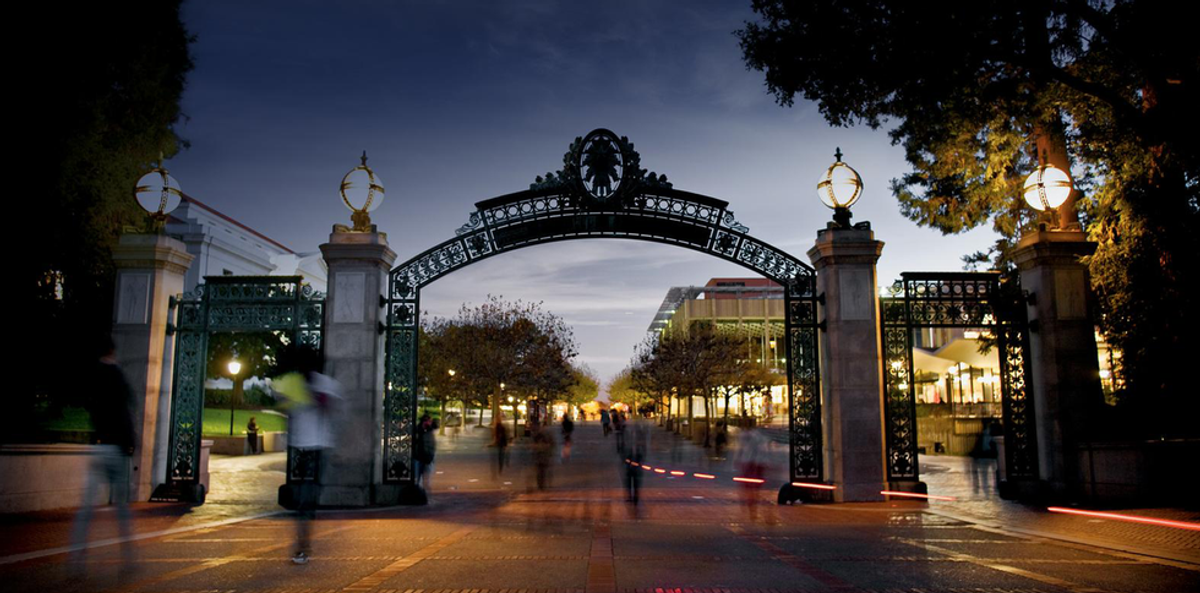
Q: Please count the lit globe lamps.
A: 4